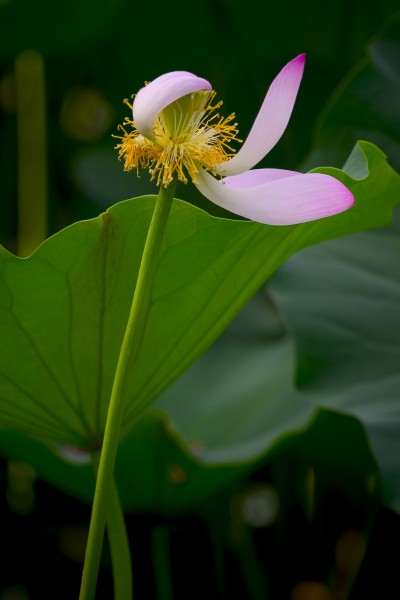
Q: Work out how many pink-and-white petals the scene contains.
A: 3